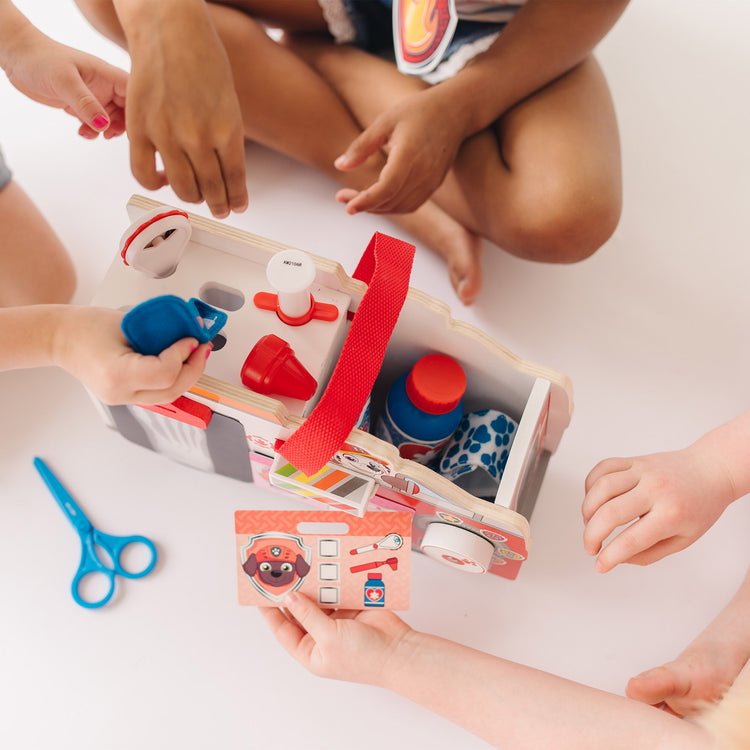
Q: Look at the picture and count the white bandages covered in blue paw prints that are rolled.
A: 1